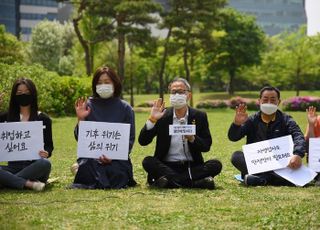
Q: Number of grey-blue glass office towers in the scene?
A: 2